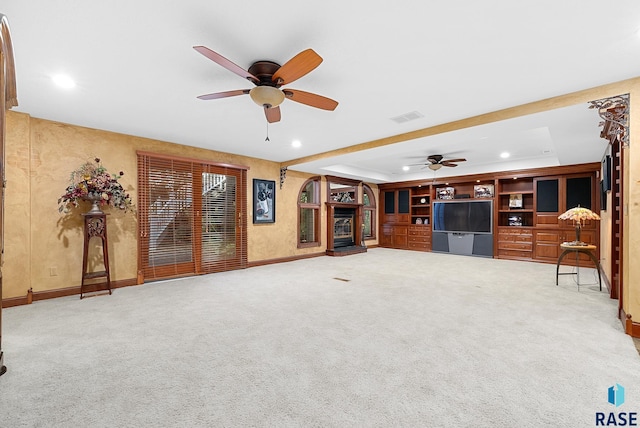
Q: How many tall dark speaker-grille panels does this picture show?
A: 4